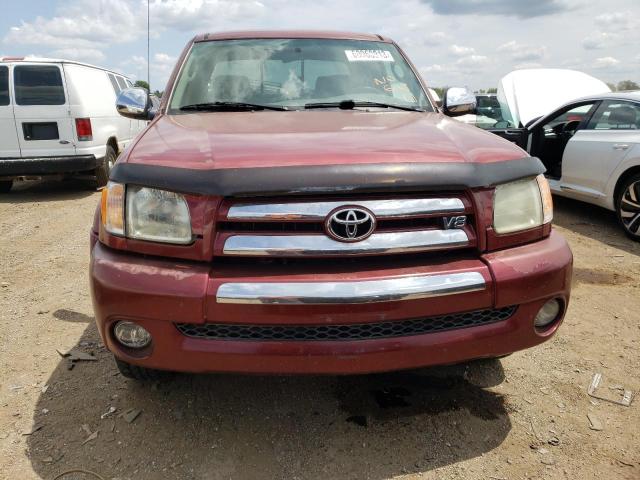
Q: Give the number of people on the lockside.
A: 0